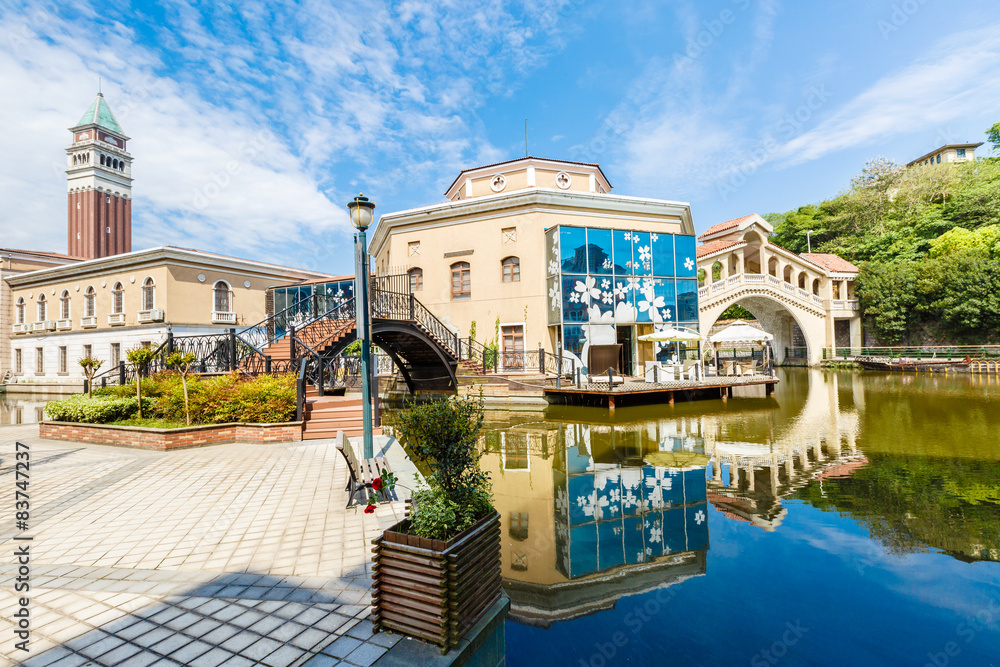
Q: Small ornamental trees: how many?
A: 3